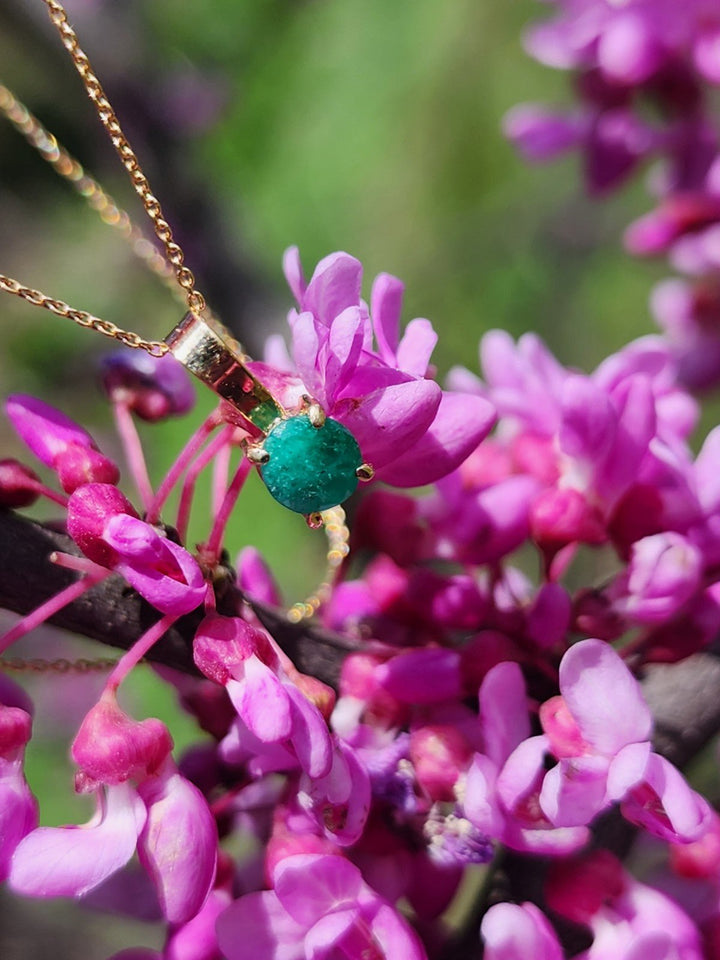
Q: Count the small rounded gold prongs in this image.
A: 4